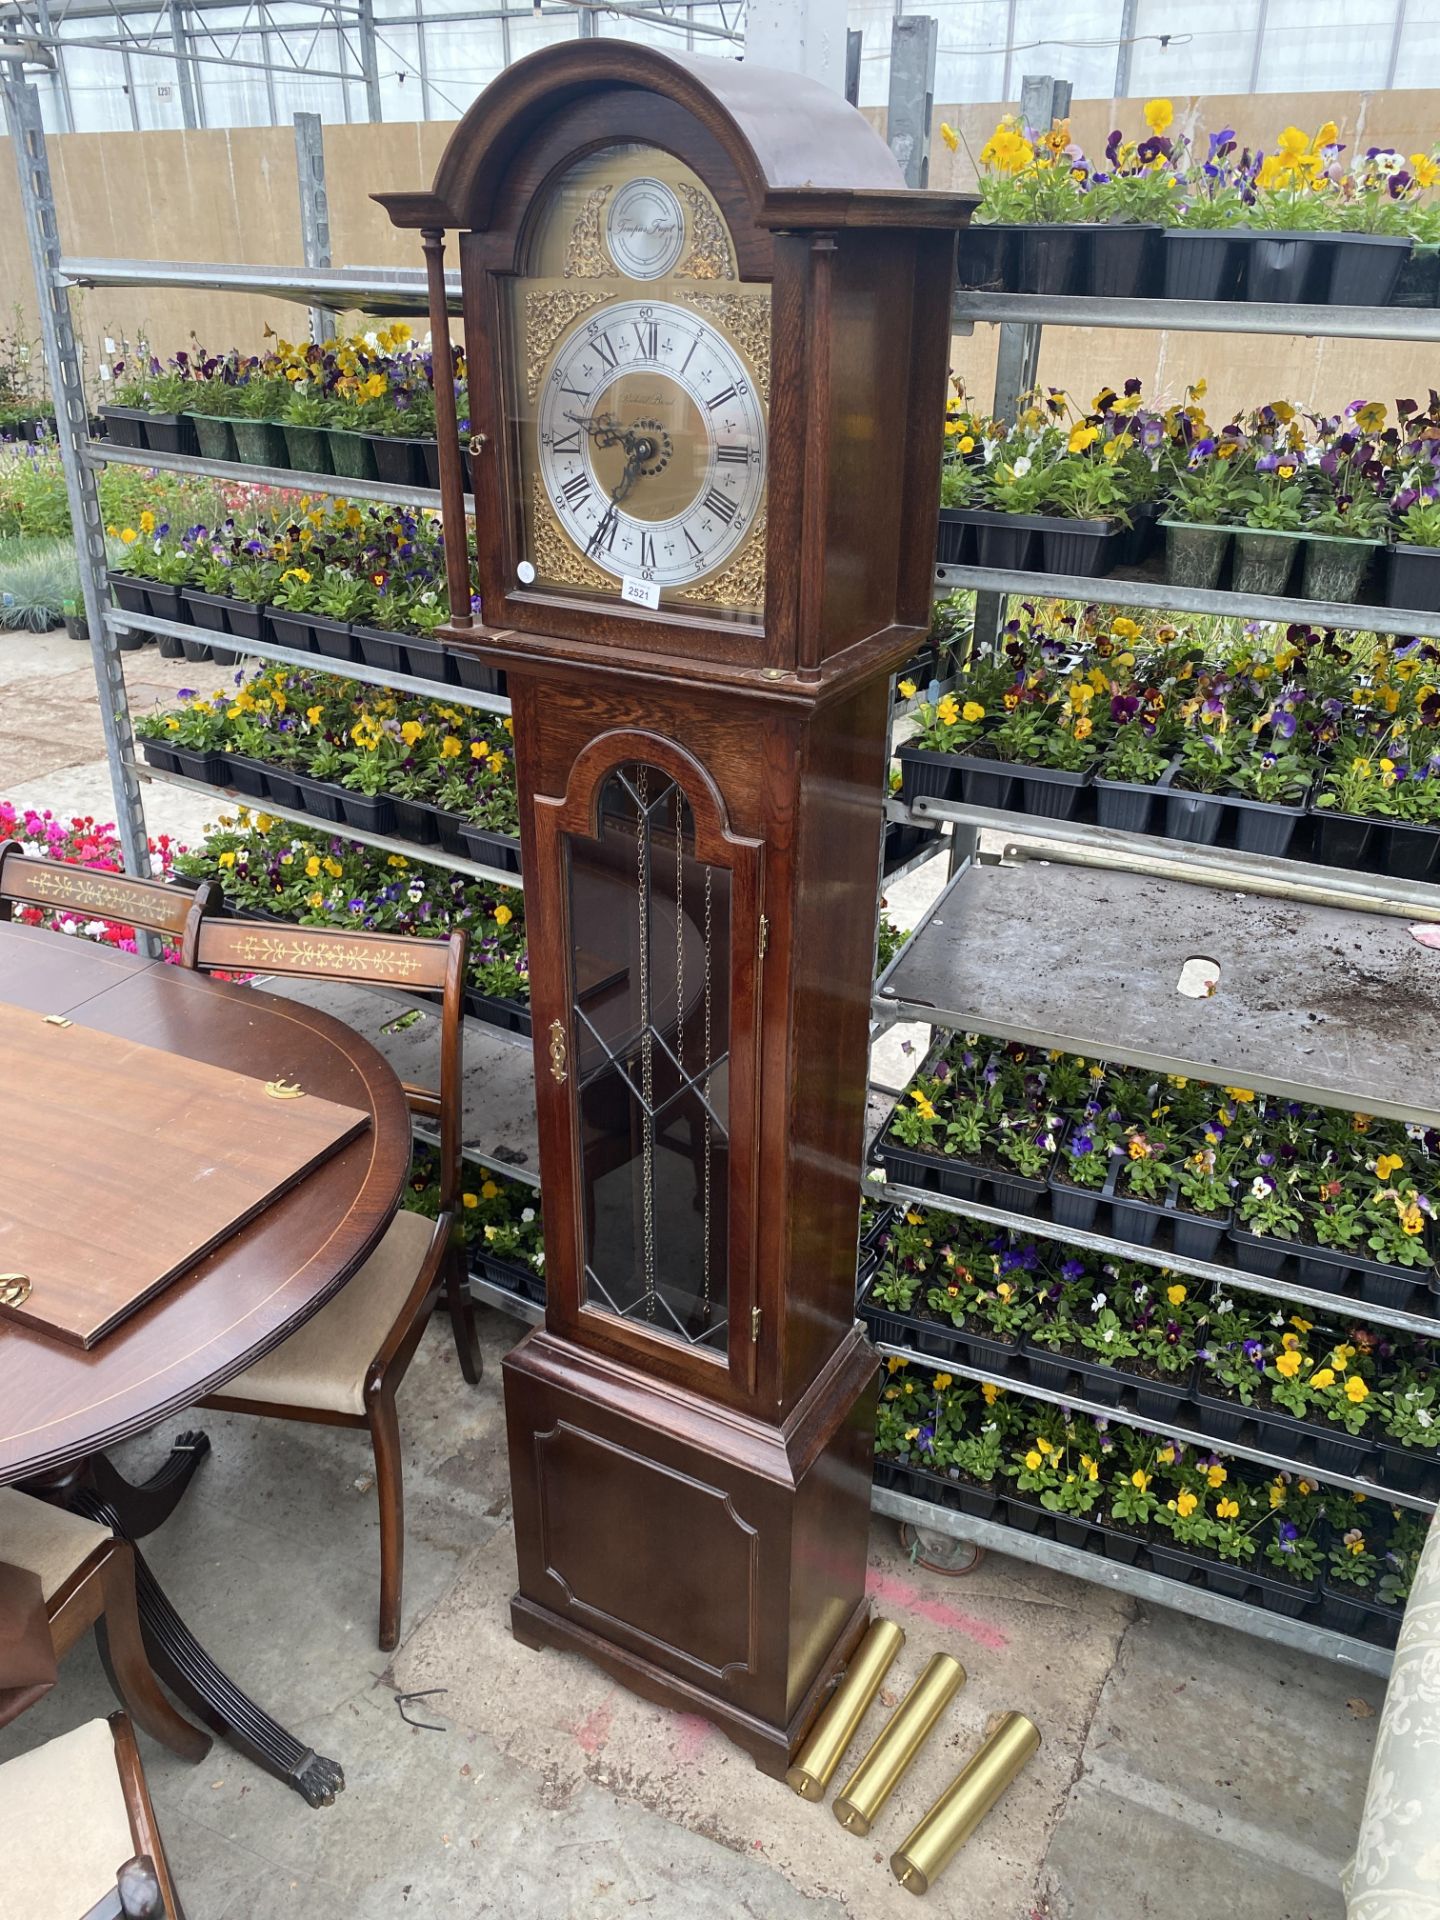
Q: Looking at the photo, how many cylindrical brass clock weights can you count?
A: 3